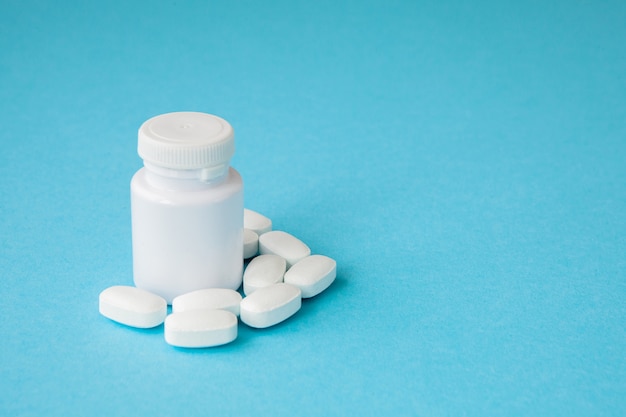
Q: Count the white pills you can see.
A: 9